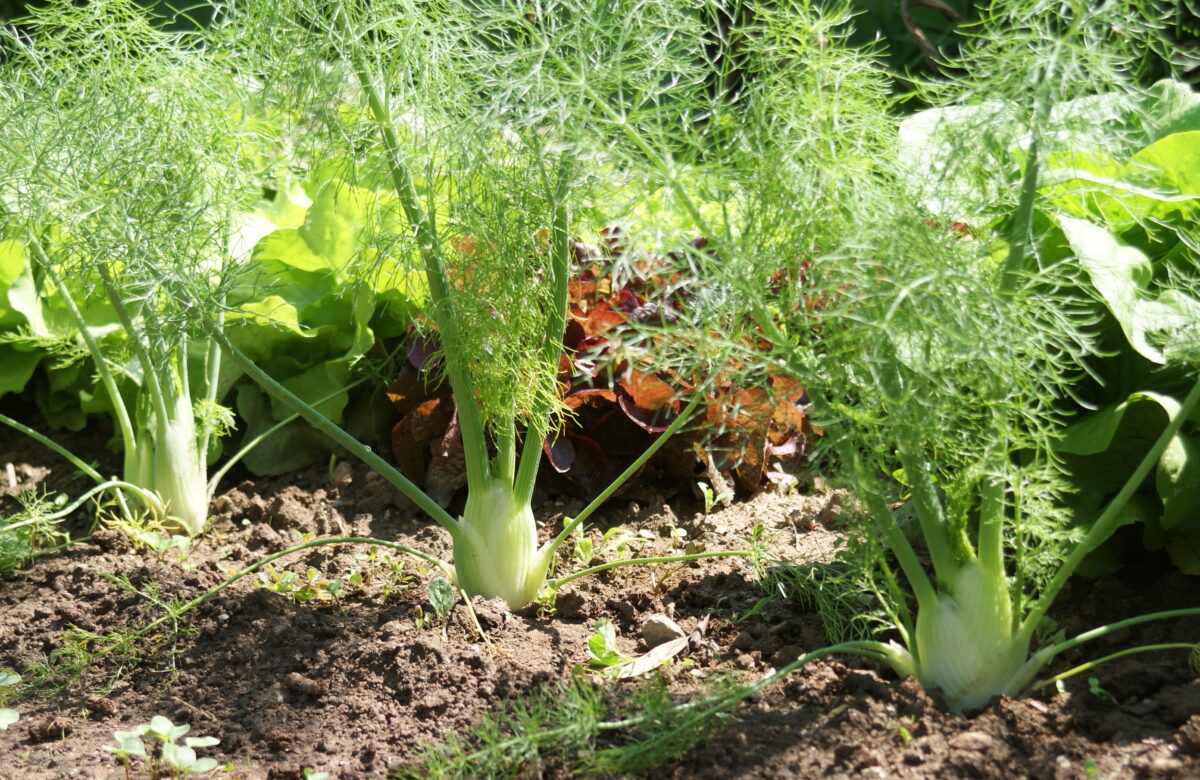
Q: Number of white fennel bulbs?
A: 3